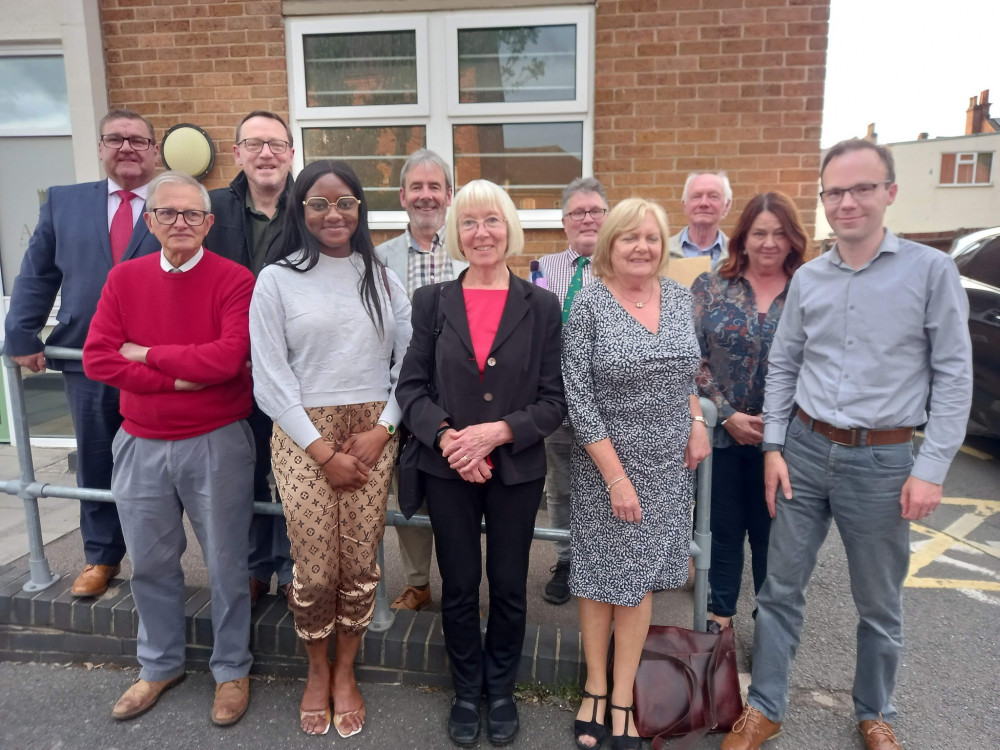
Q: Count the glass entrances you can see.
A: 1